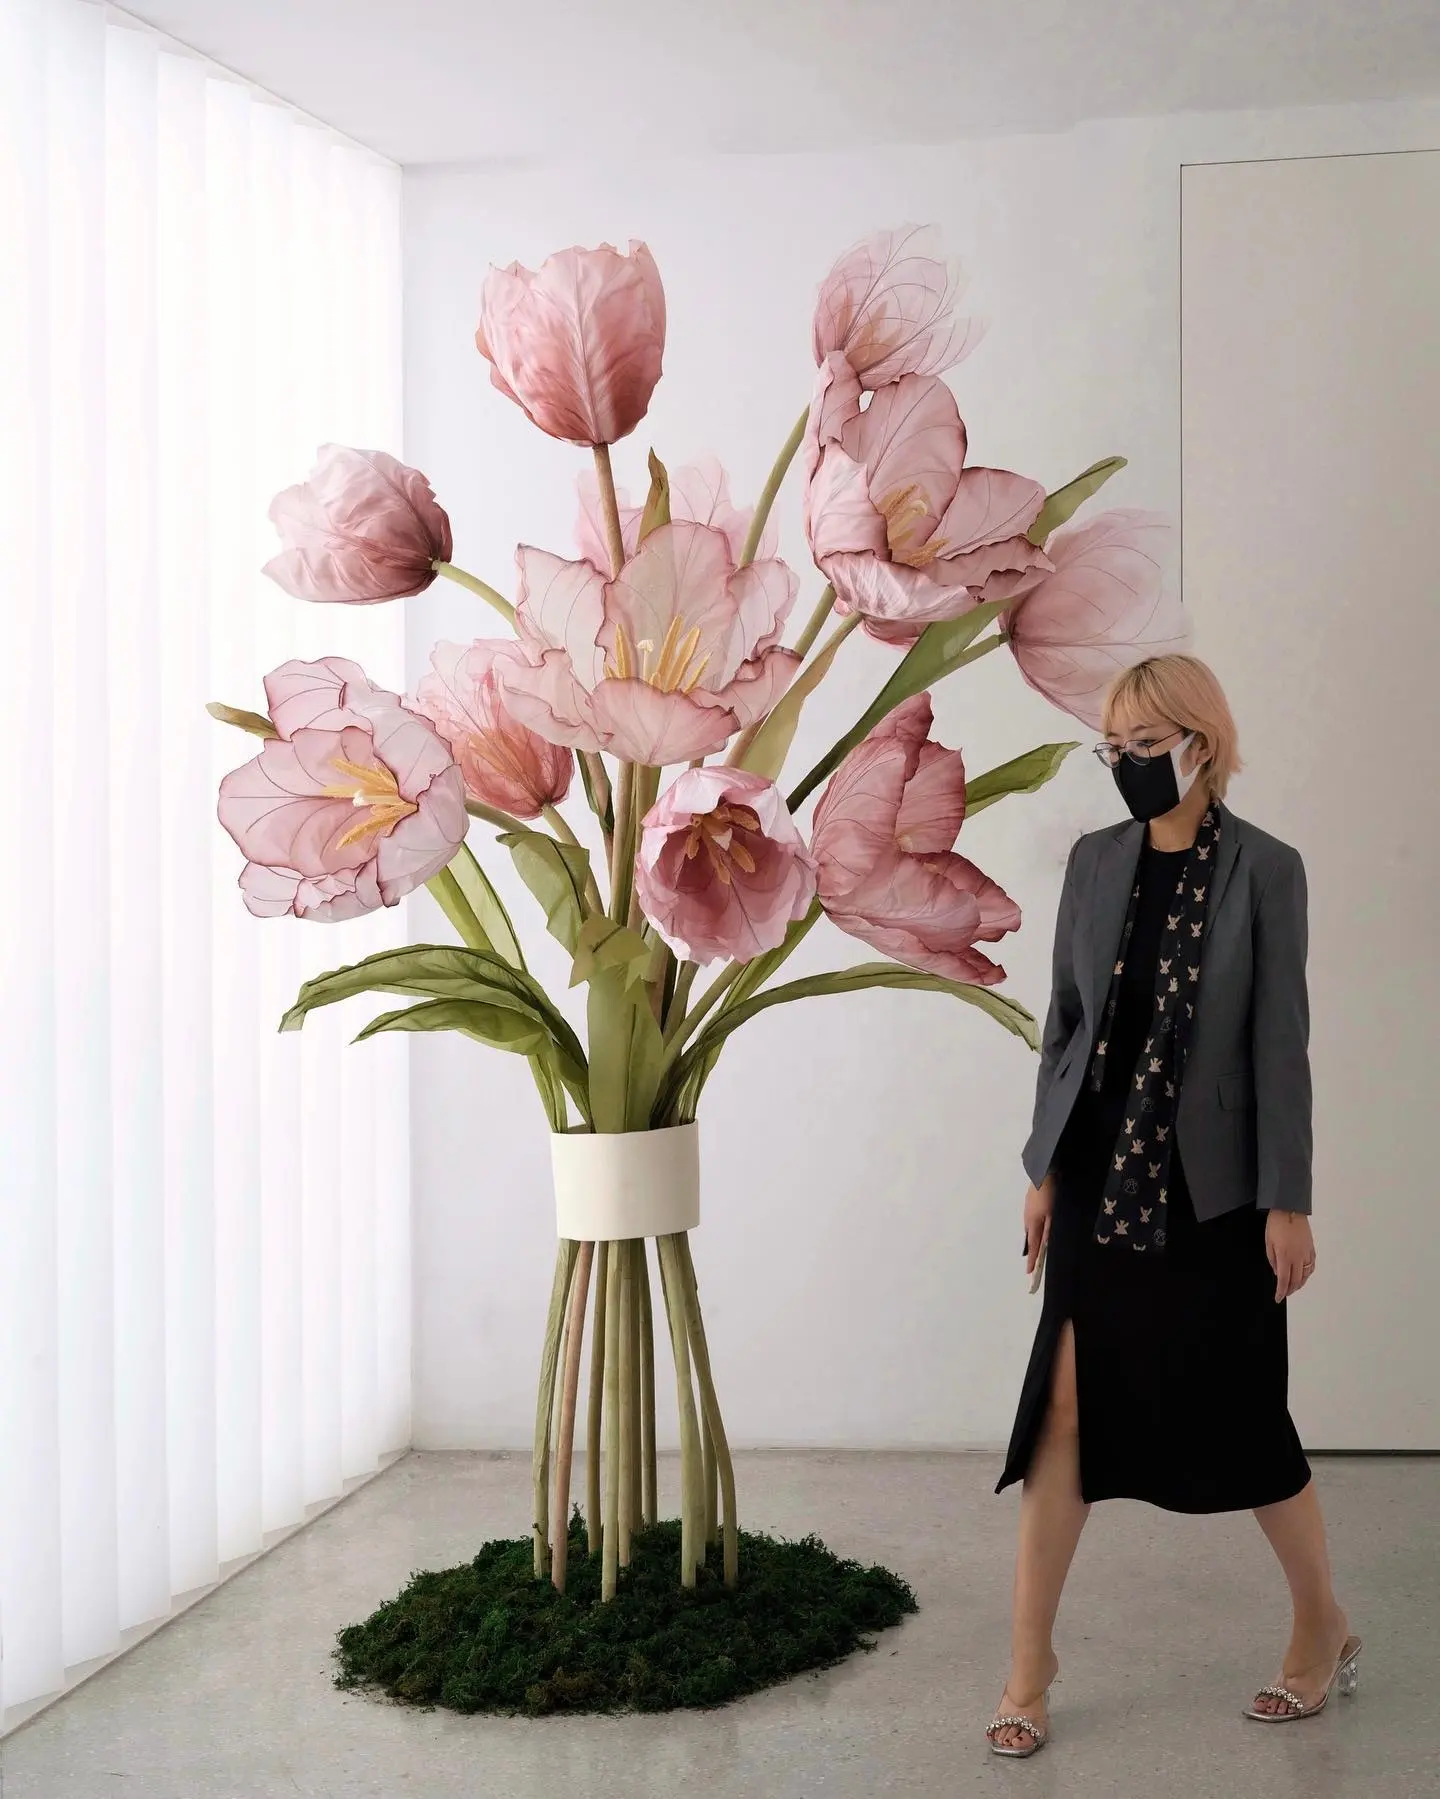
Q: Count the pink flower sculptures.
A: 11